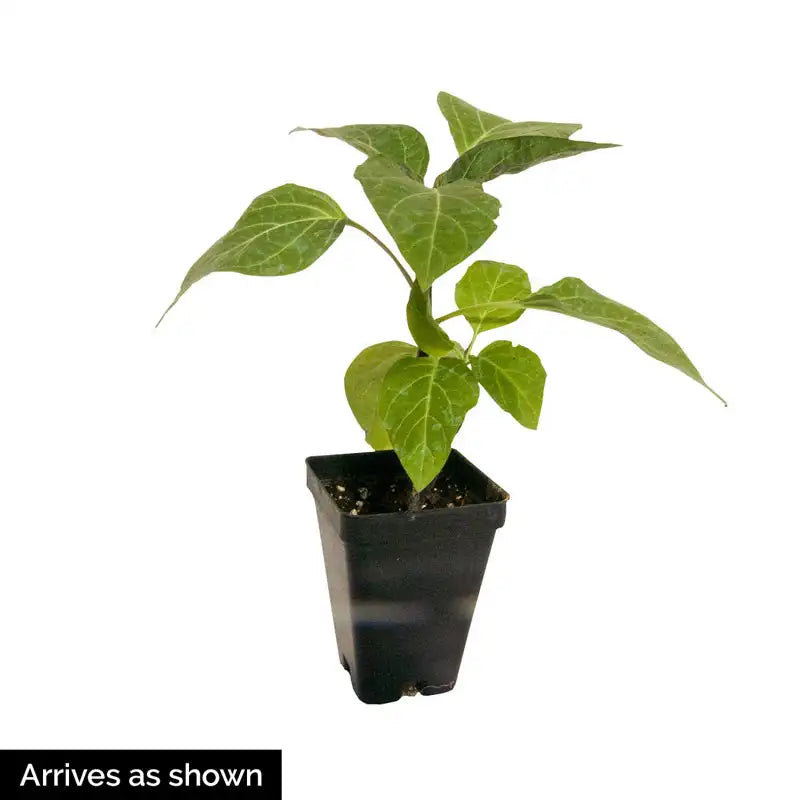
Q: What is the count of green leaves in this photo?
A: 11